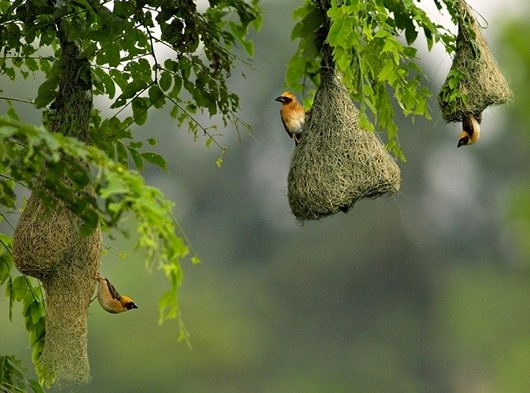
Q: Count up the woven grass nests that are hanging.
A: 3